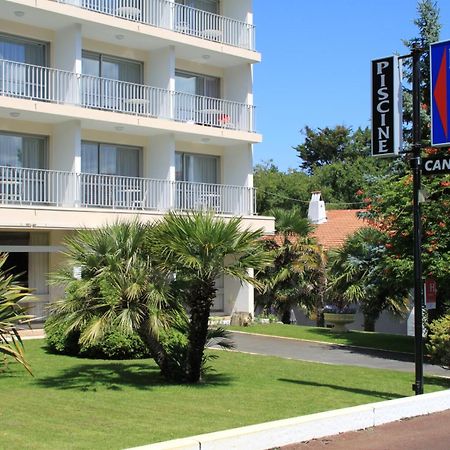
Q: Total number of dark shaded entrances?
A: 1